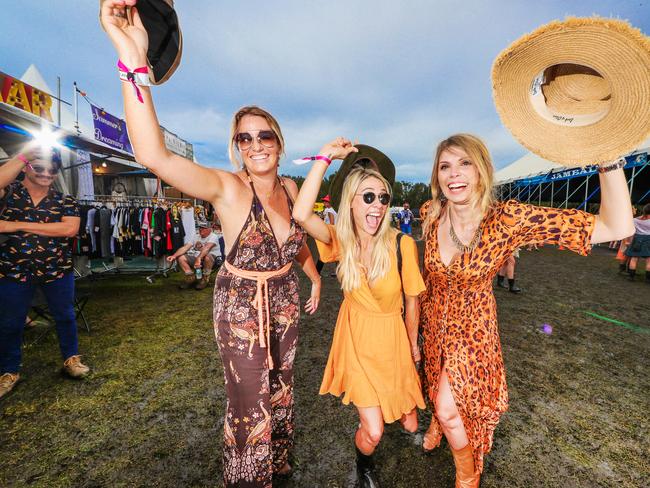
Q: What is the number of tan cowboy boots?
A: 2